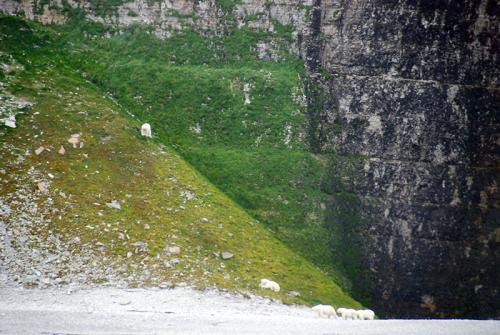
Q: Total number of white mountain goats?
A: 5